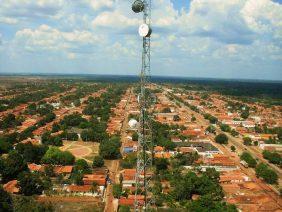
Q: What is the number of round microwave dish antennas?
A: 2